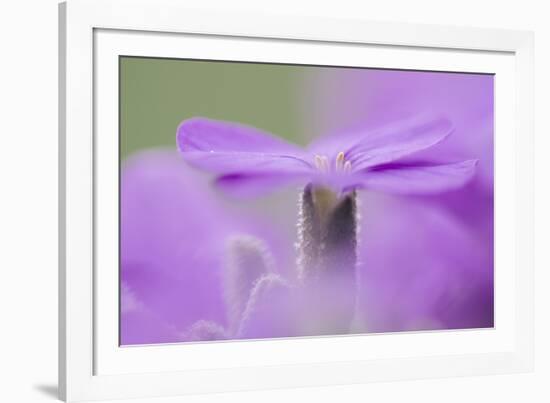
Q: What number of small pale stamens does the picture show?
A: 4